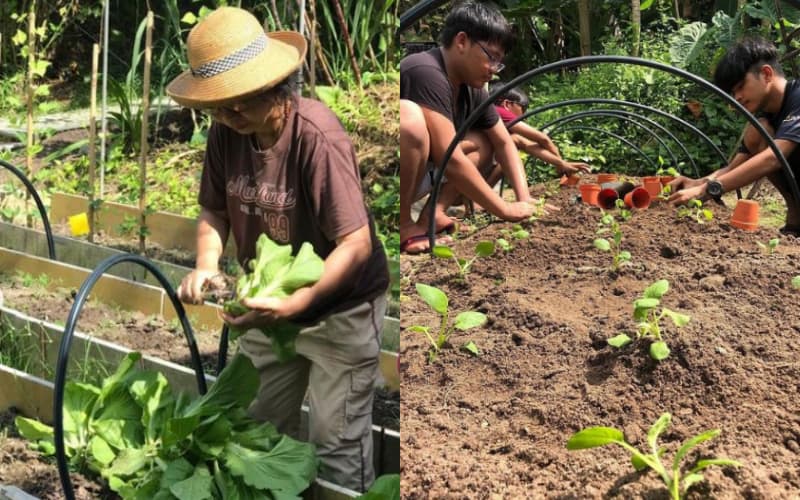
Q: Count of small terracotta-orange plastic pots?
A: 8